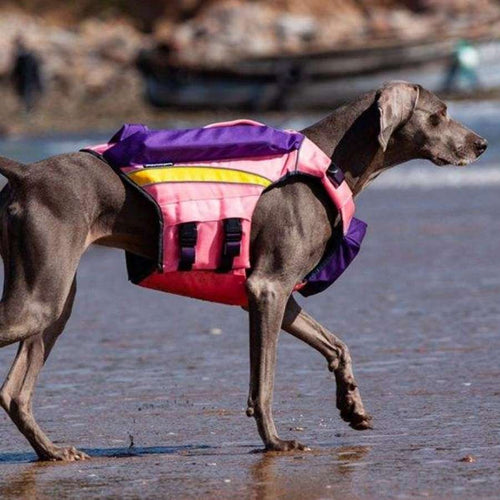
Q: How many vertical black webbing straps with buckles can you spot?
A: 2